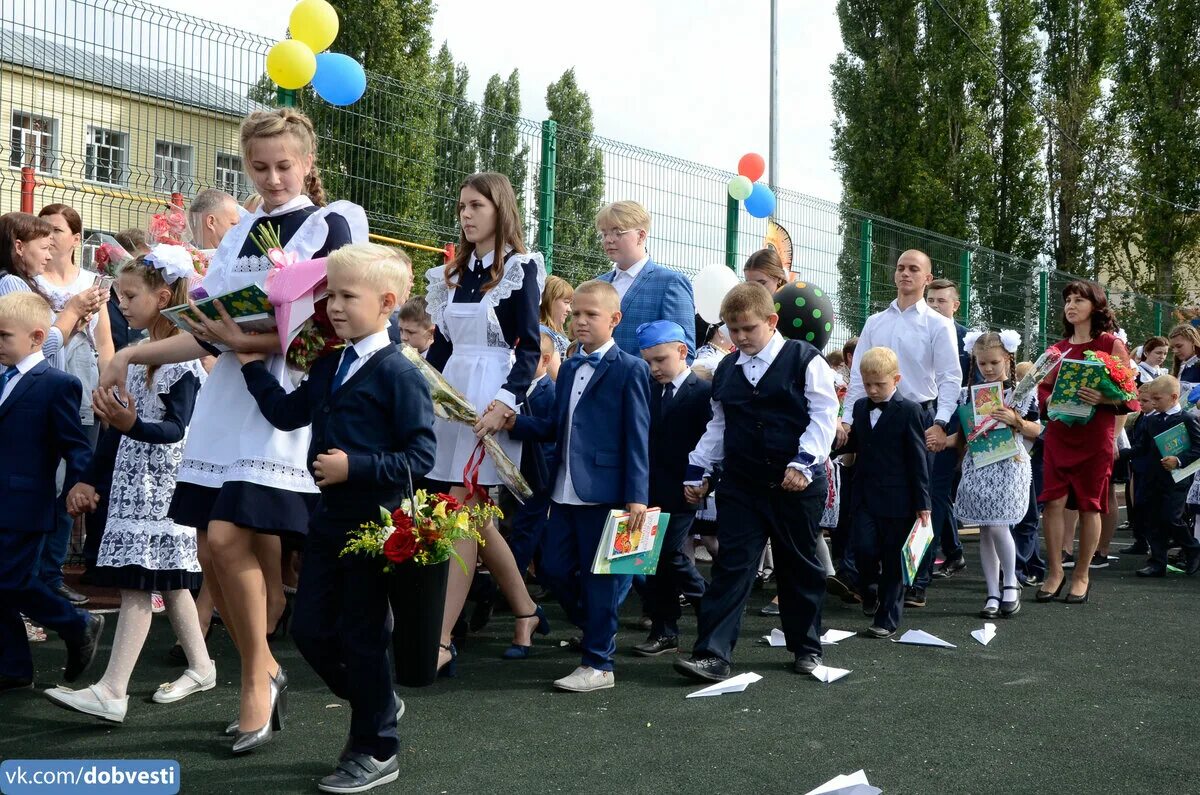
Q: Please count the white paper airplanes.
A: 7